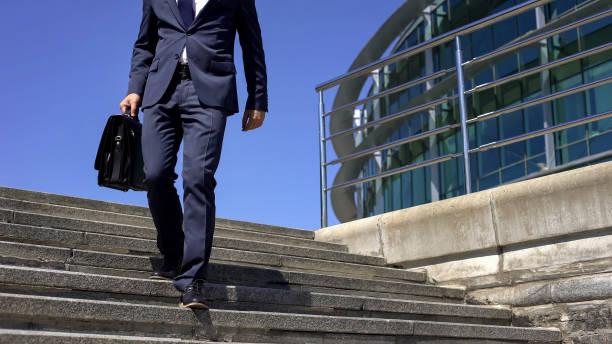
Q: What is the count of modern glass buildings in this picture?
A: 1